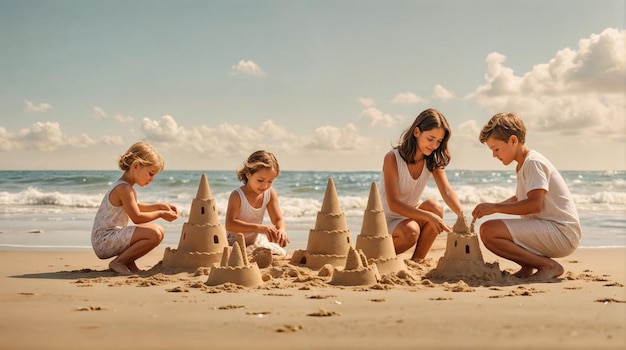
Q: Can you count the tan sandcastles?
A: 6